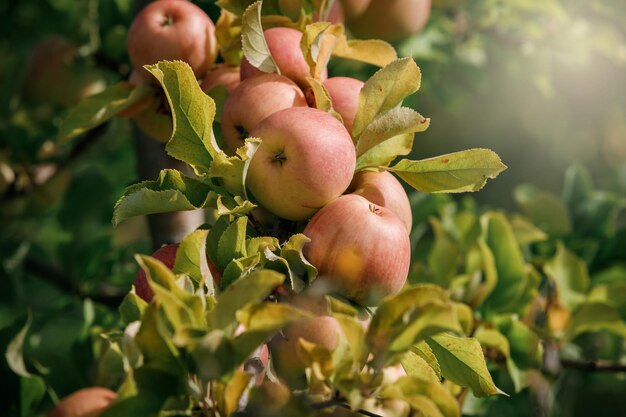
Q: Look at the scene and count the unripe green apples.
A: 0